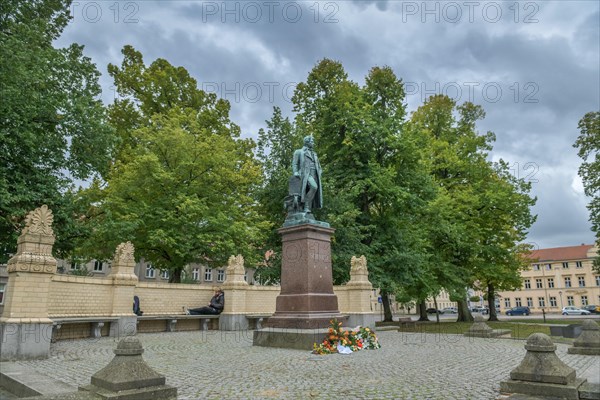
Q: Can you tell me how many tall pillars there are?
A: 4